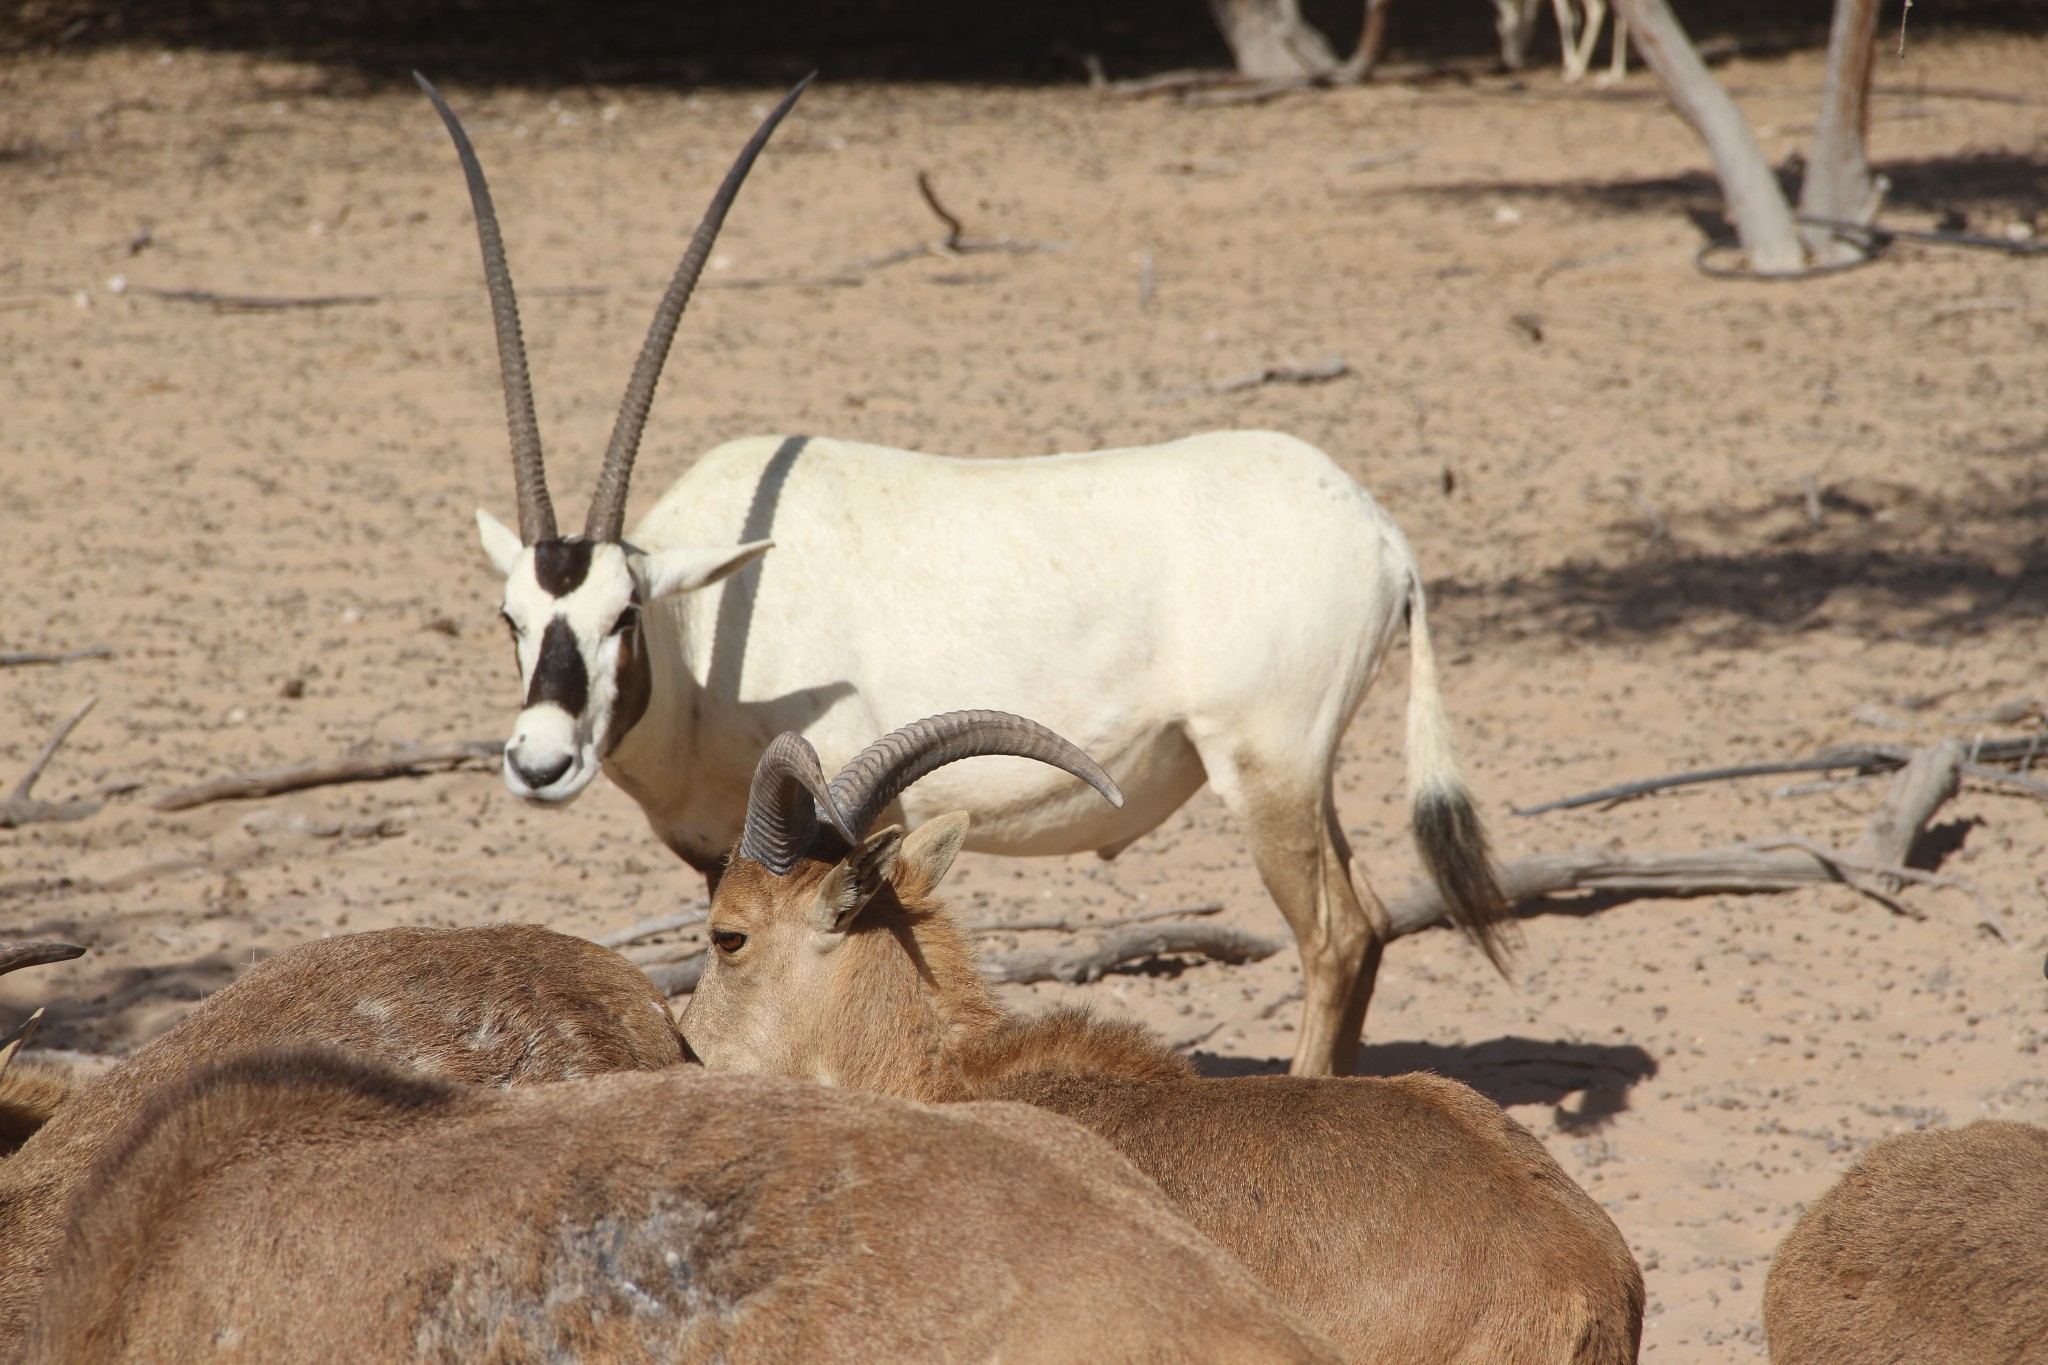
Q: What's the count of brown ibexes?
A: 5